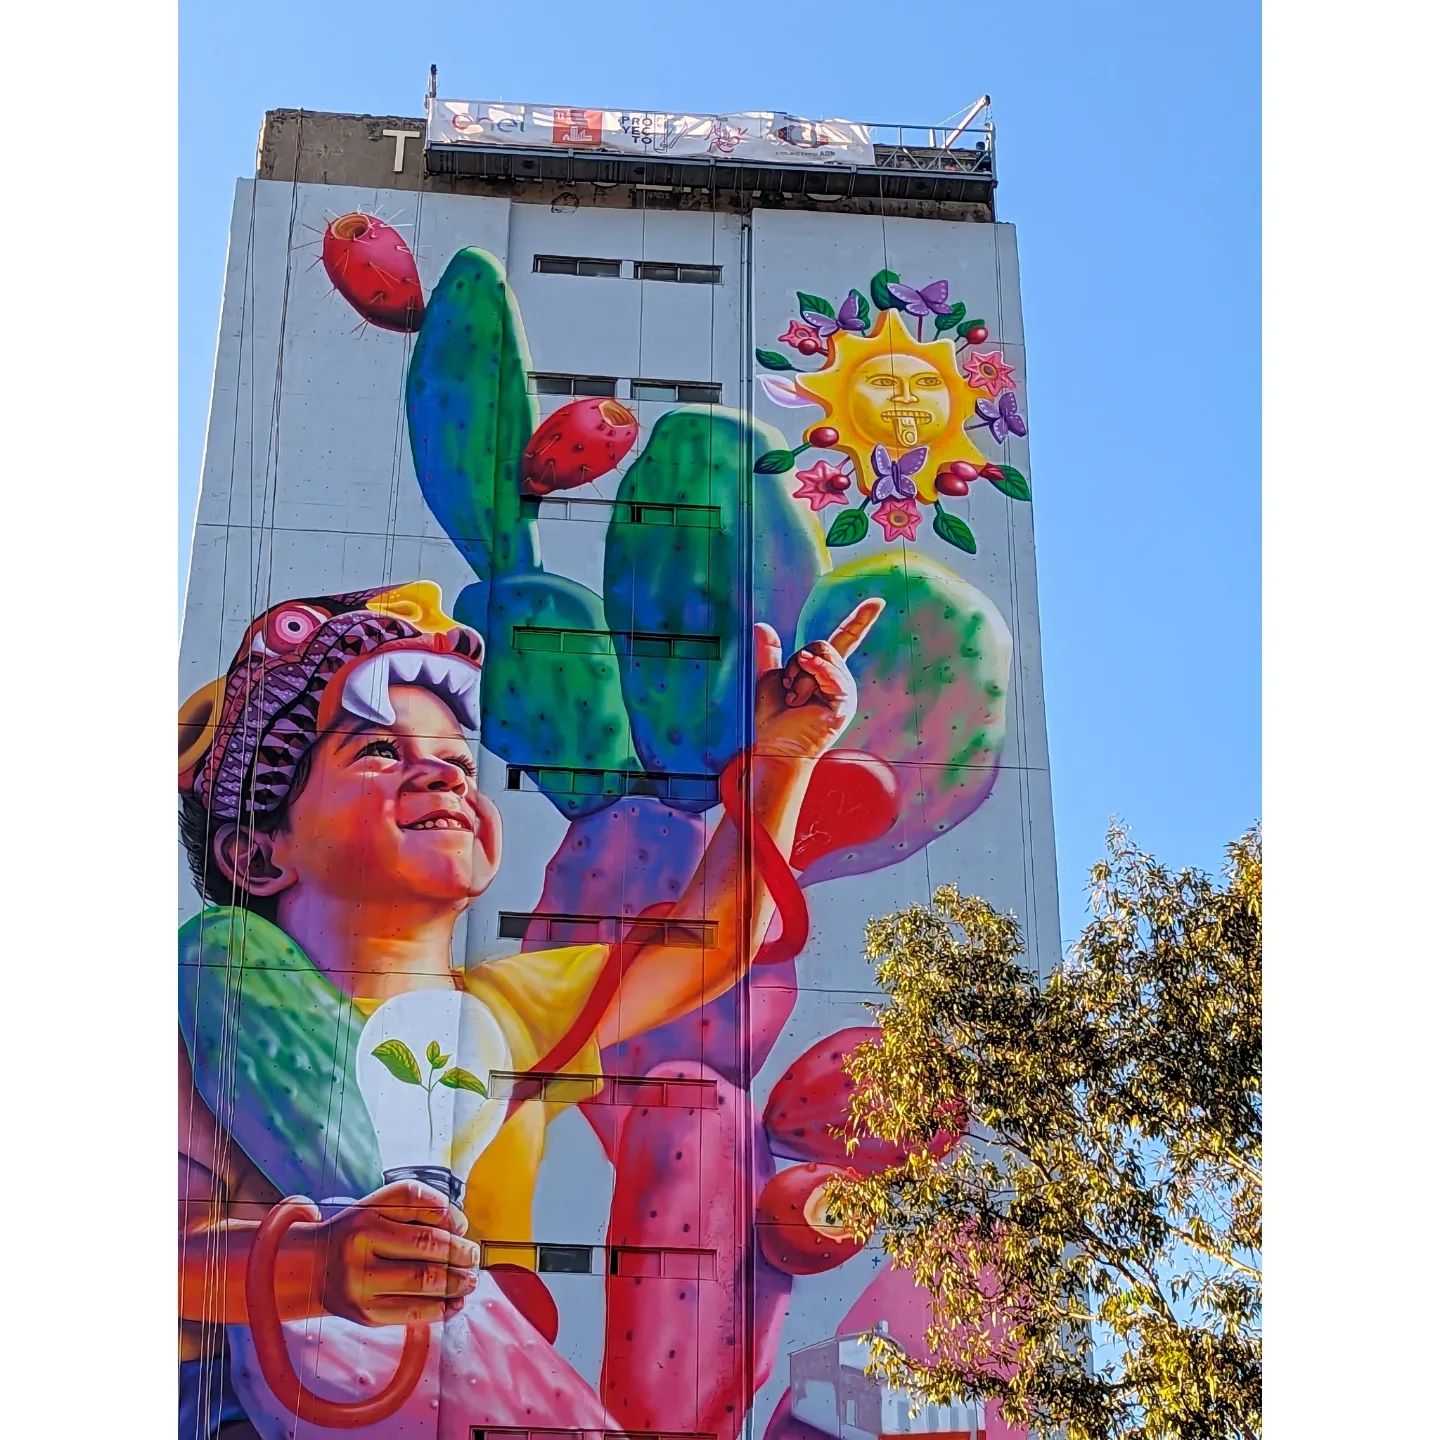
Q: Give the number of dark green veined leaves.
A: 10